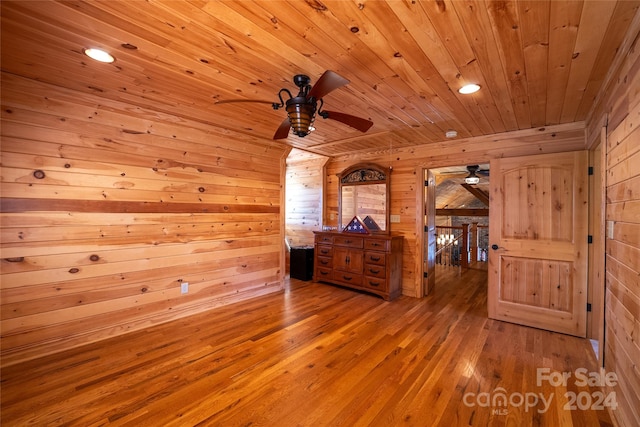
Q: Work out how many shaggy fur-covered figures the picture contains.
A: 0